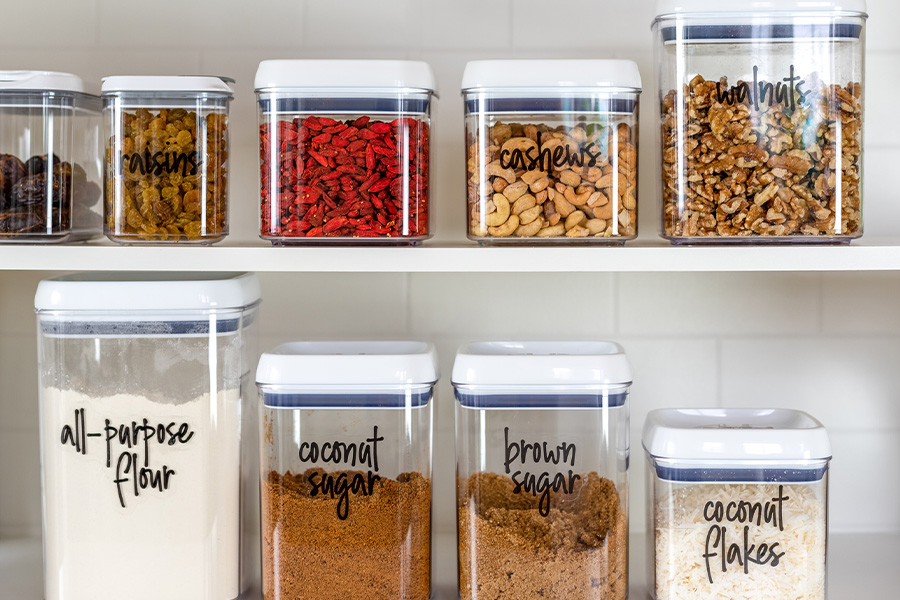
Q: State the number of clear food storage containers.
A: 9